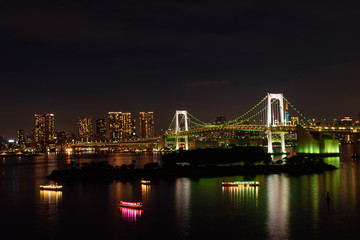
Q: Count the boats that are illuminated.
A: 4